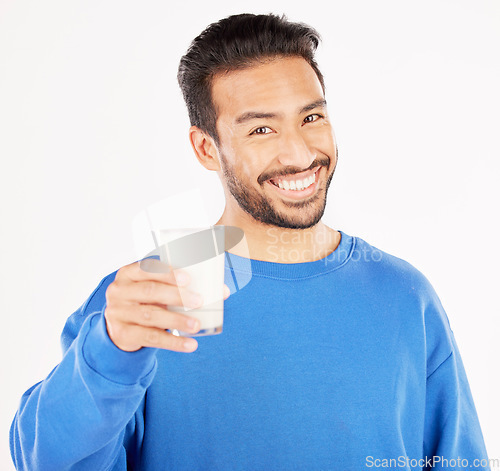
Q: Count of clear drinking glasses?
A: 1